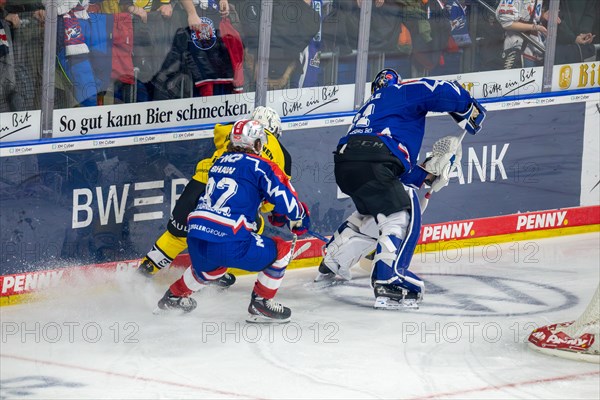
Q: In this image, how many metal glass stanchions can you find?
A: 4